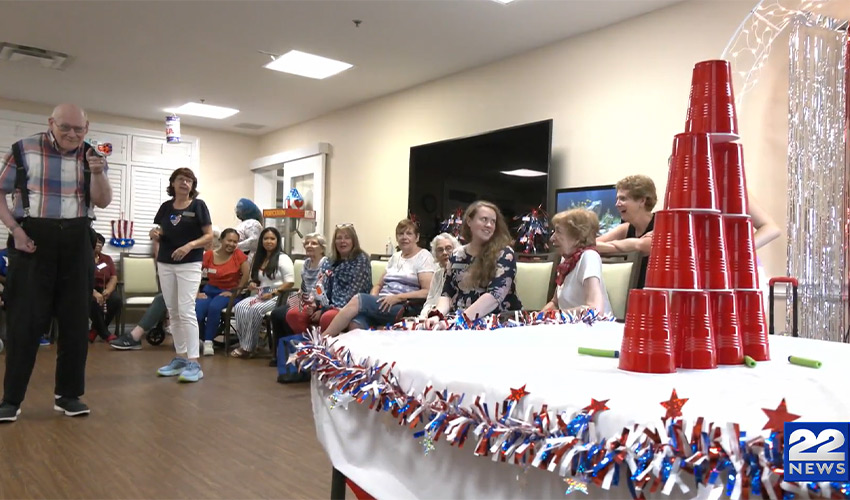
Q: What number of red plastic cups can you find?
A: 10